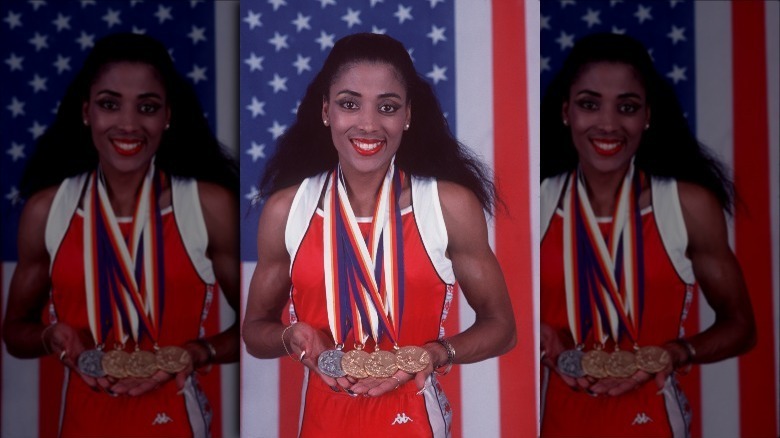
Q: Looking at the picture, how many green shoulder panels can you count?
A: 0